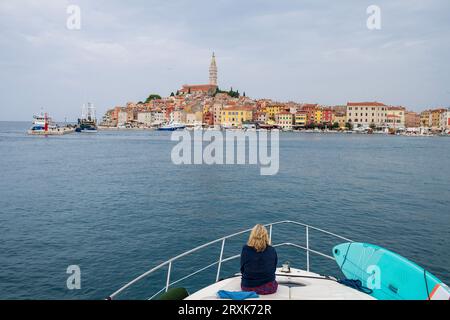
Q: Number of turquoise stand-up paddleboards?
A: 1